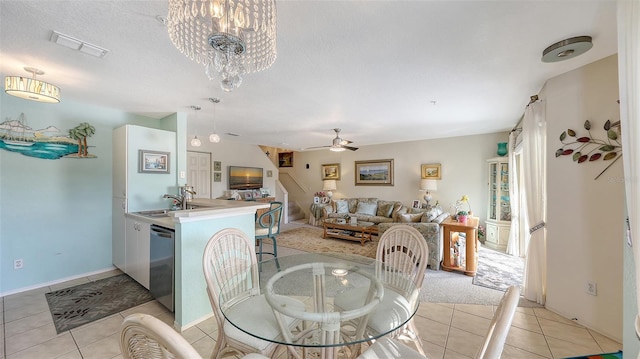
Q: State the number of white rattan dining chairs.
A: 4